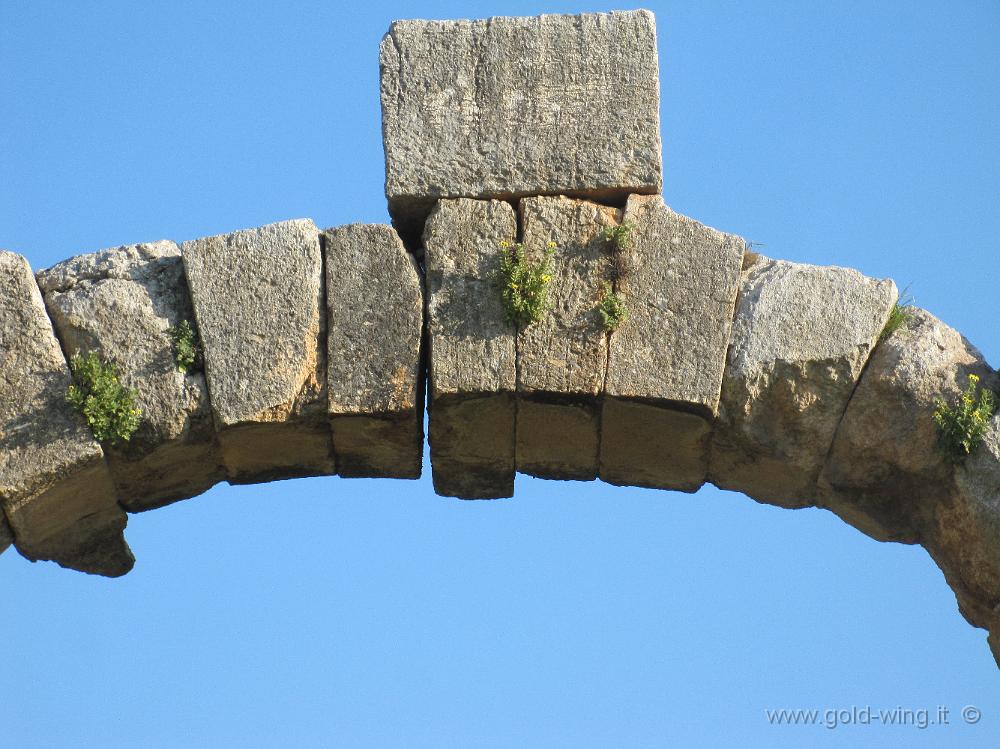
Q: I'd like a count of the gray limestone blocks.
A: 11